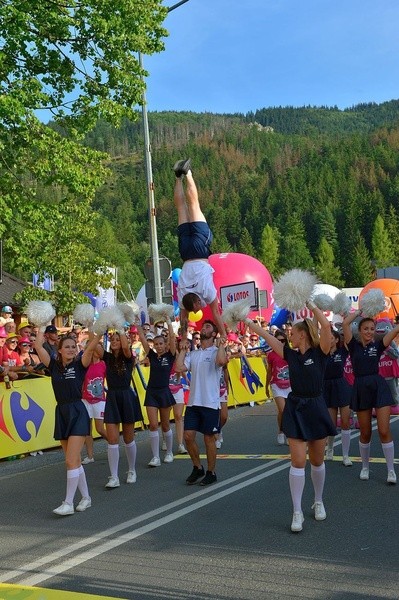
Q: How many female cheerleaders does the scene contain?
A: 6